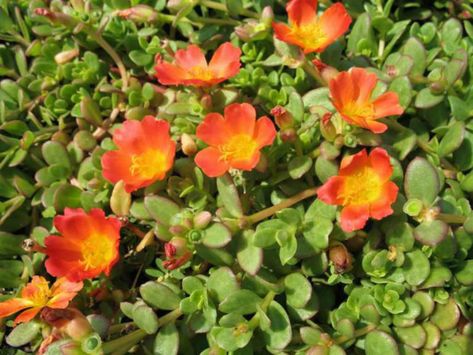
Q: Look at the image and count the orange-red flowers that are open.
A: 8